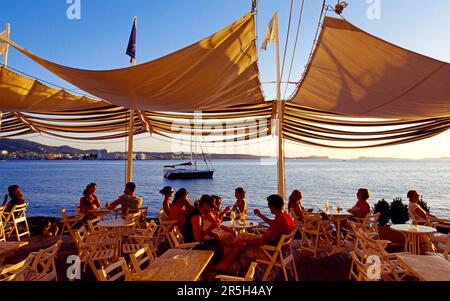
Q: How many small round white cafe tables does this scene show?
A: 4